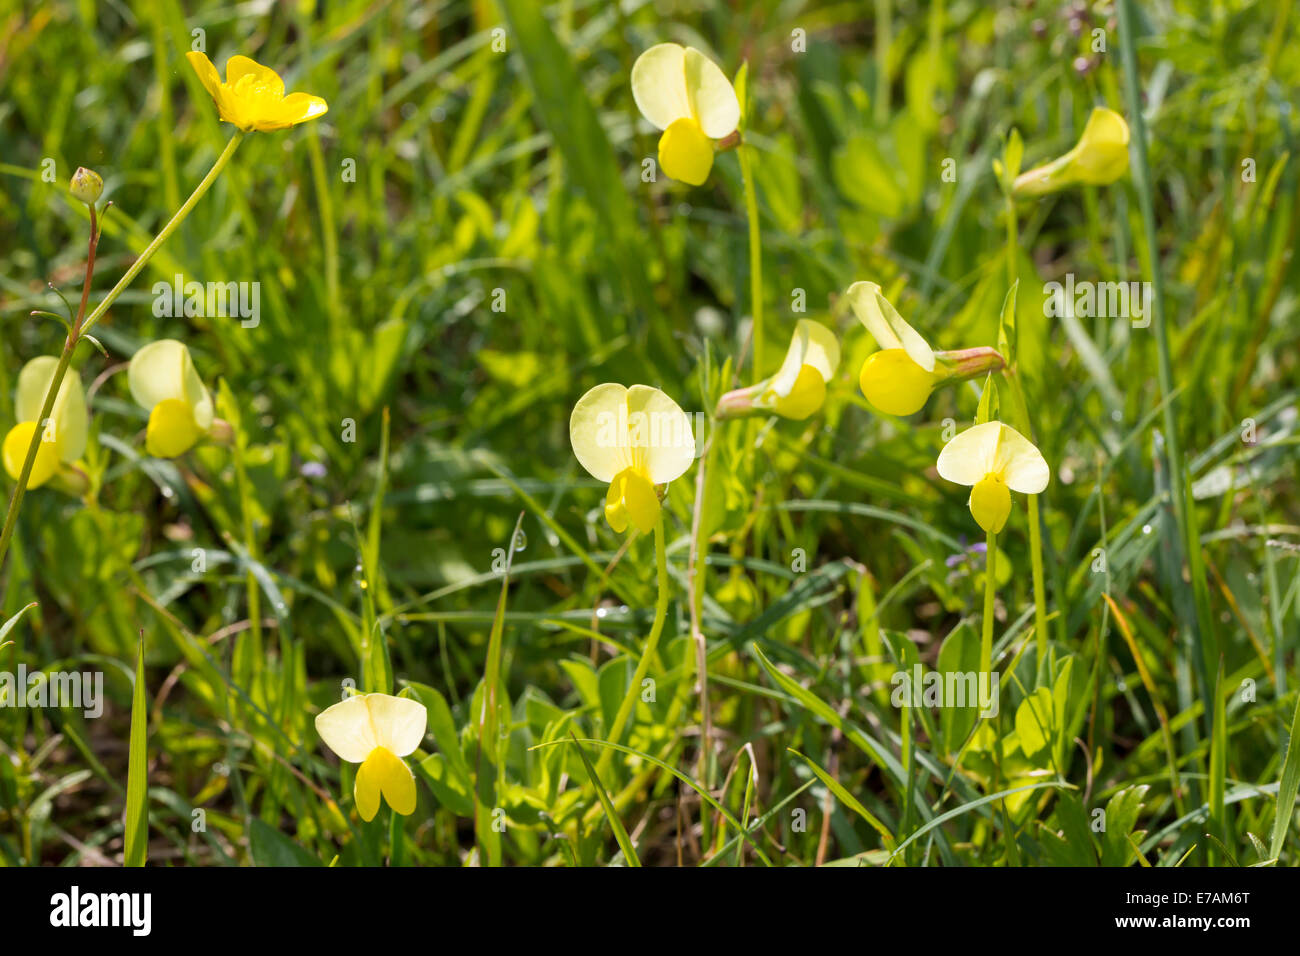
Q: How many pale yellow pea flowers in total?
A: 9